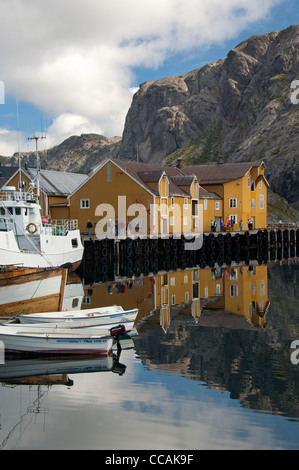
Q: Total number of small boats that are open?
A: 3